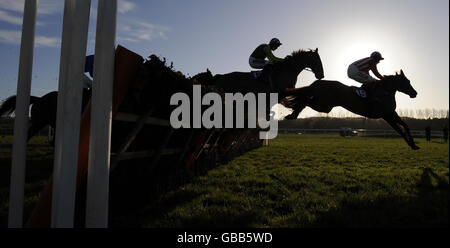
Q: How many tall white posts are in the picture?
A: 3